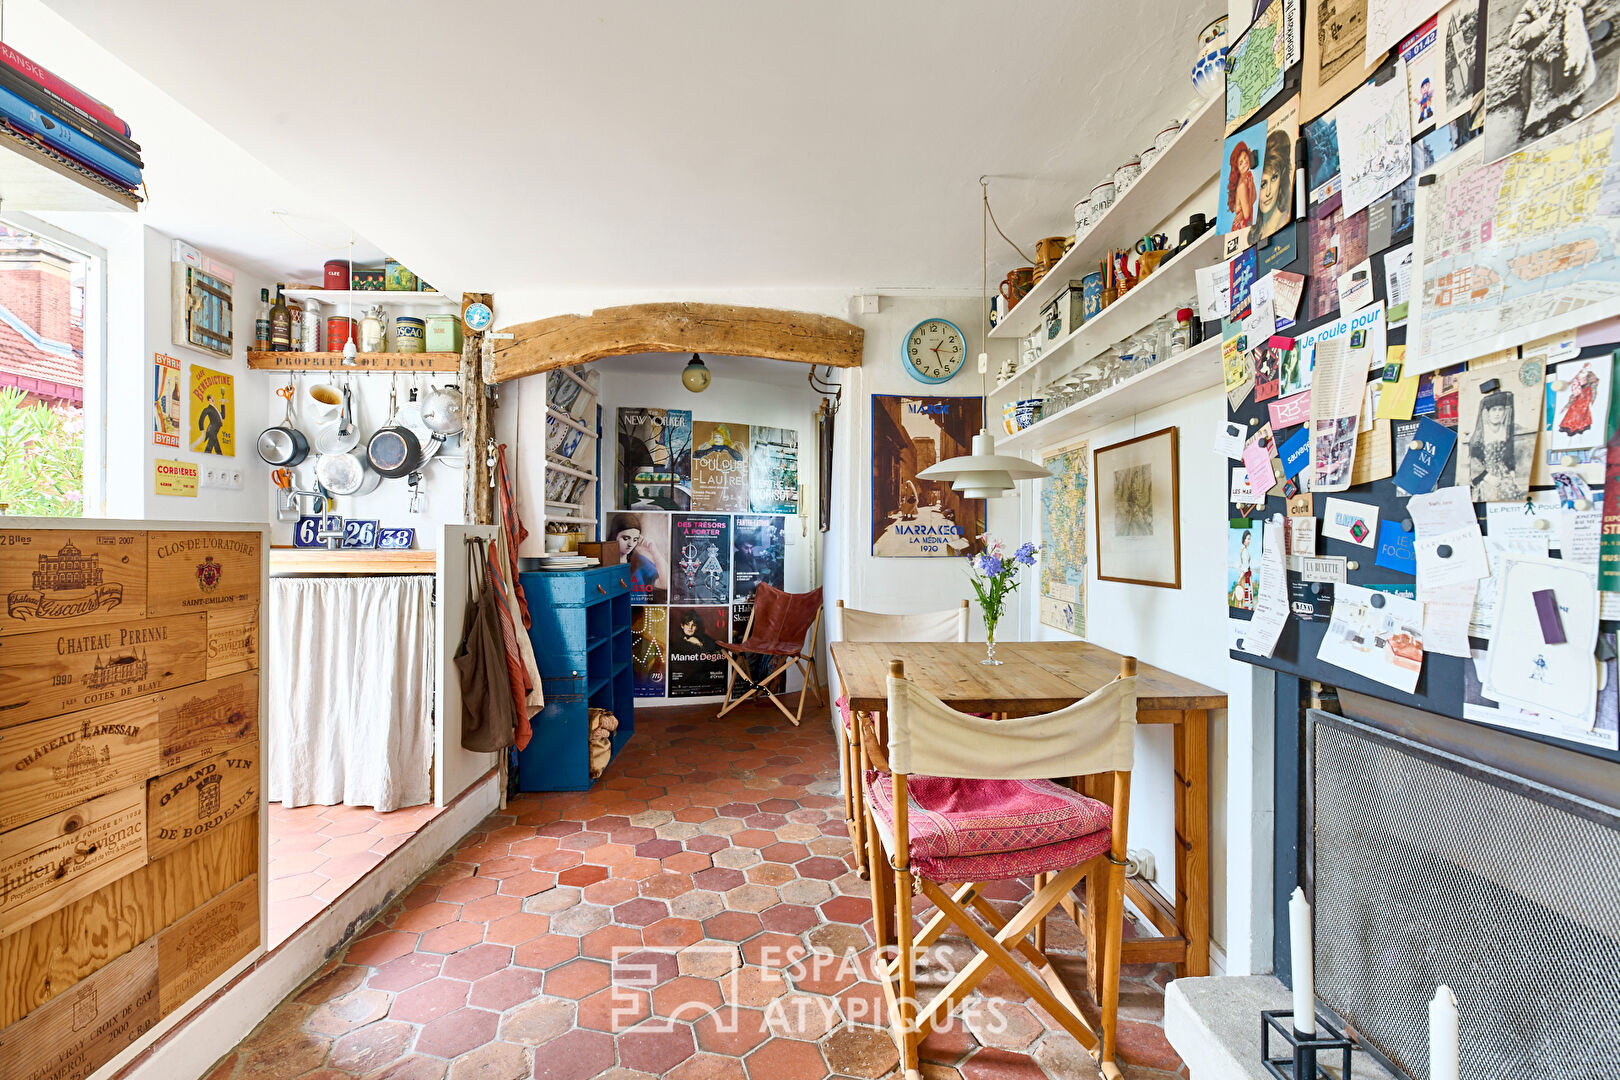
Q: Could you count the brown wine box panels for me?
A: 10